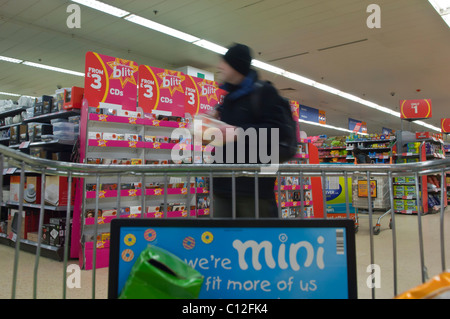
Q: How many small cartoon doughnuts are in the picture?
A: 5